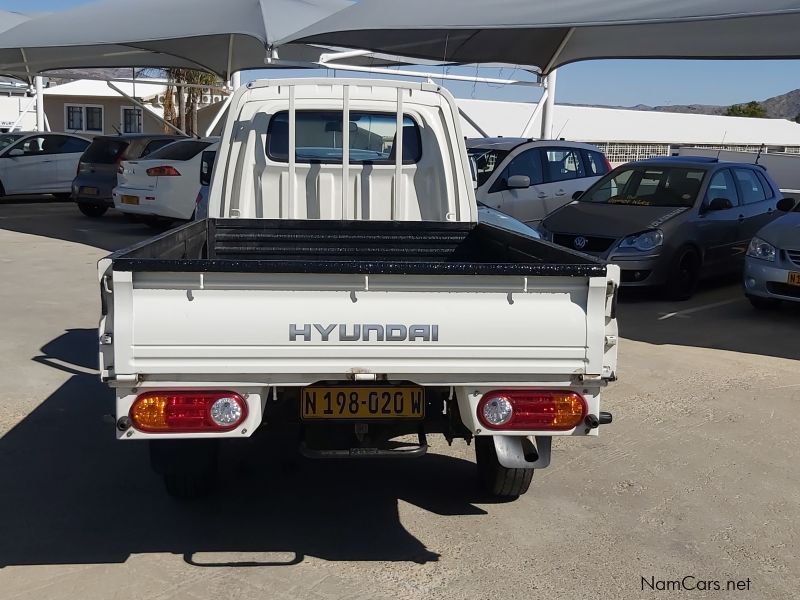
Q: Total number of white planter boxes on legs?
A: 0